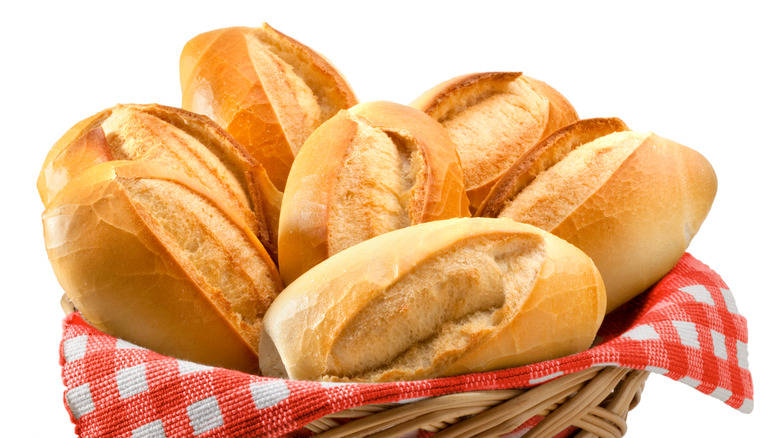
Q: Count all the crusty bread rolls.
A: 7